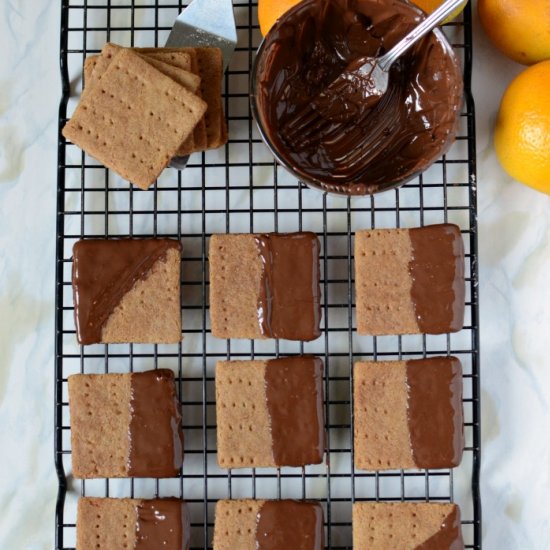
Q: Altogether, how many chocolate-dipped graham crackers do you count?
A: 9